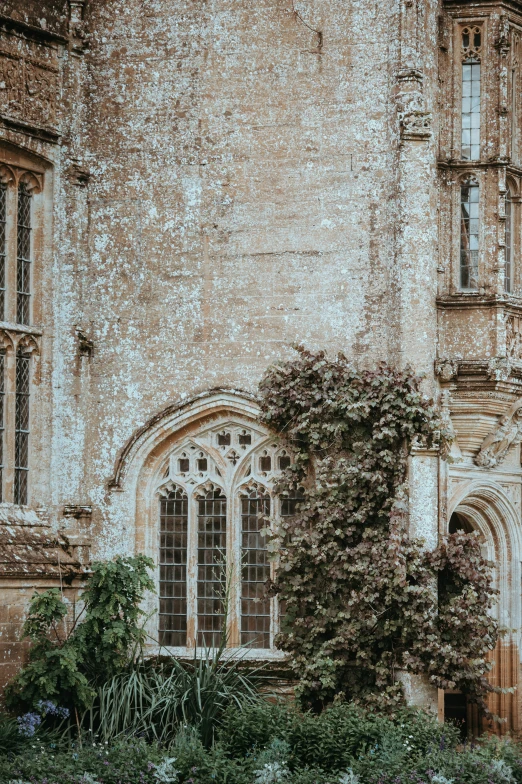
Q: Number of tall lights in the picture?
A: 0